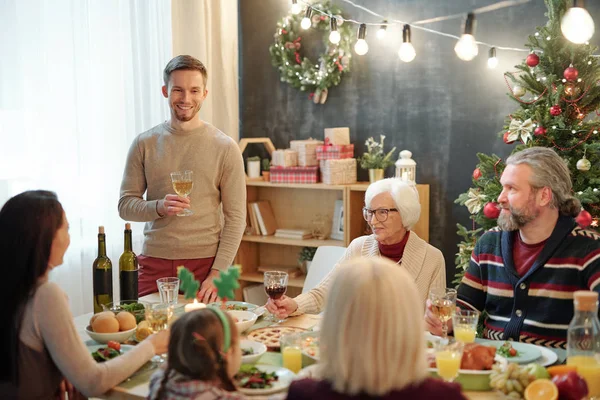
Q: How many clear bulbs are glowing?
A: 9